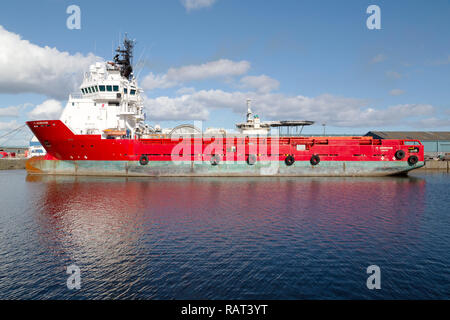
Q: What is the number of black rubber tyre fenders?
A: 7